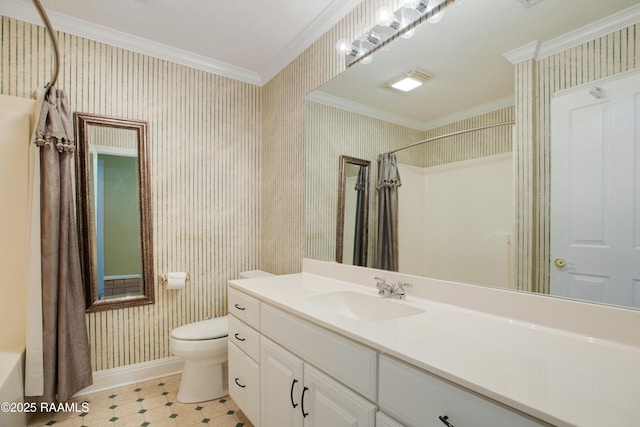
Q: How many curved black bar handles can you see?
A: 6